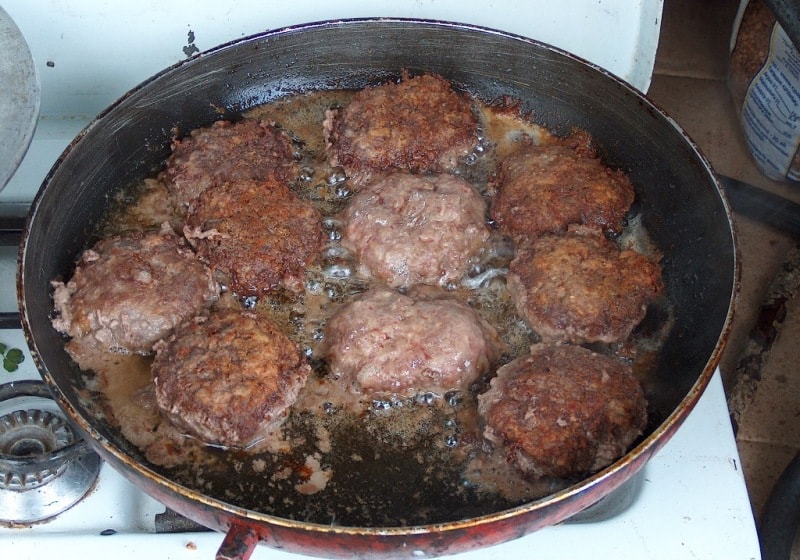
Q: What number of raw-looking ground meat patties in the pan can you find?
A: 2